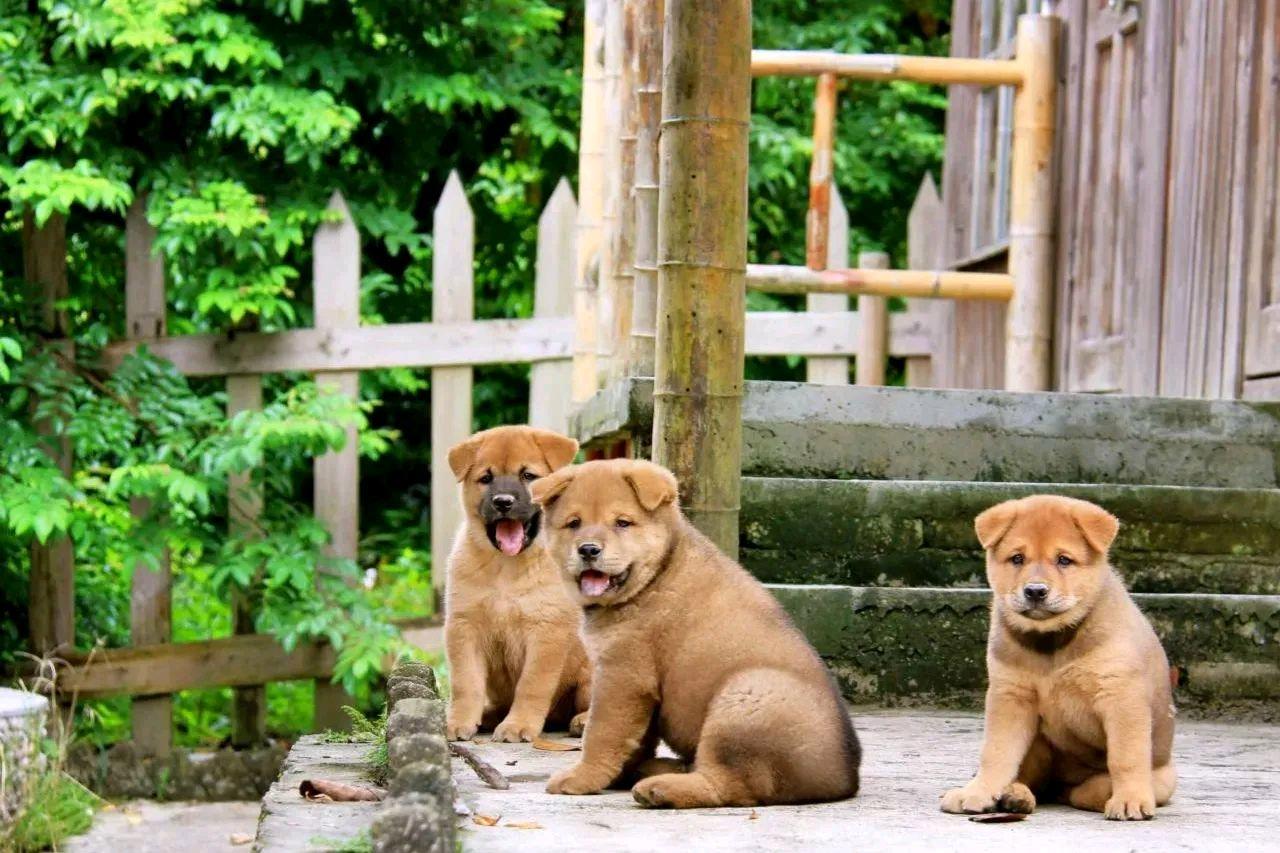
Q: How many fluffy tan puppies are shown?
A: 3